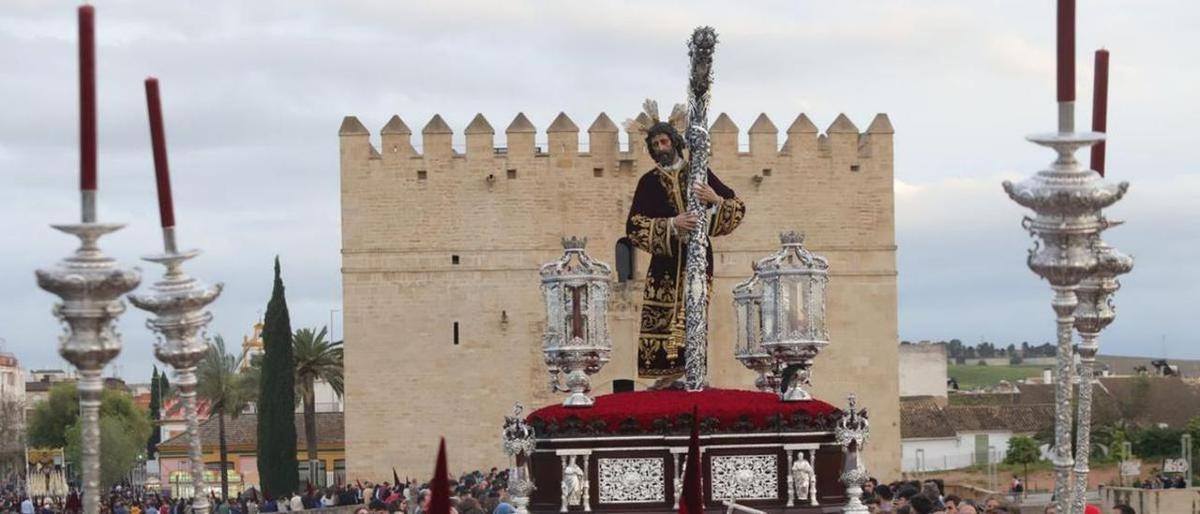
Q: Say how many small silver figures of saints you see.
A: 2